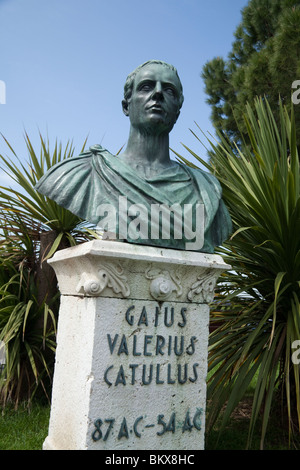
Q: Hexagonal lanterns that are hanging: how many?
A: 0